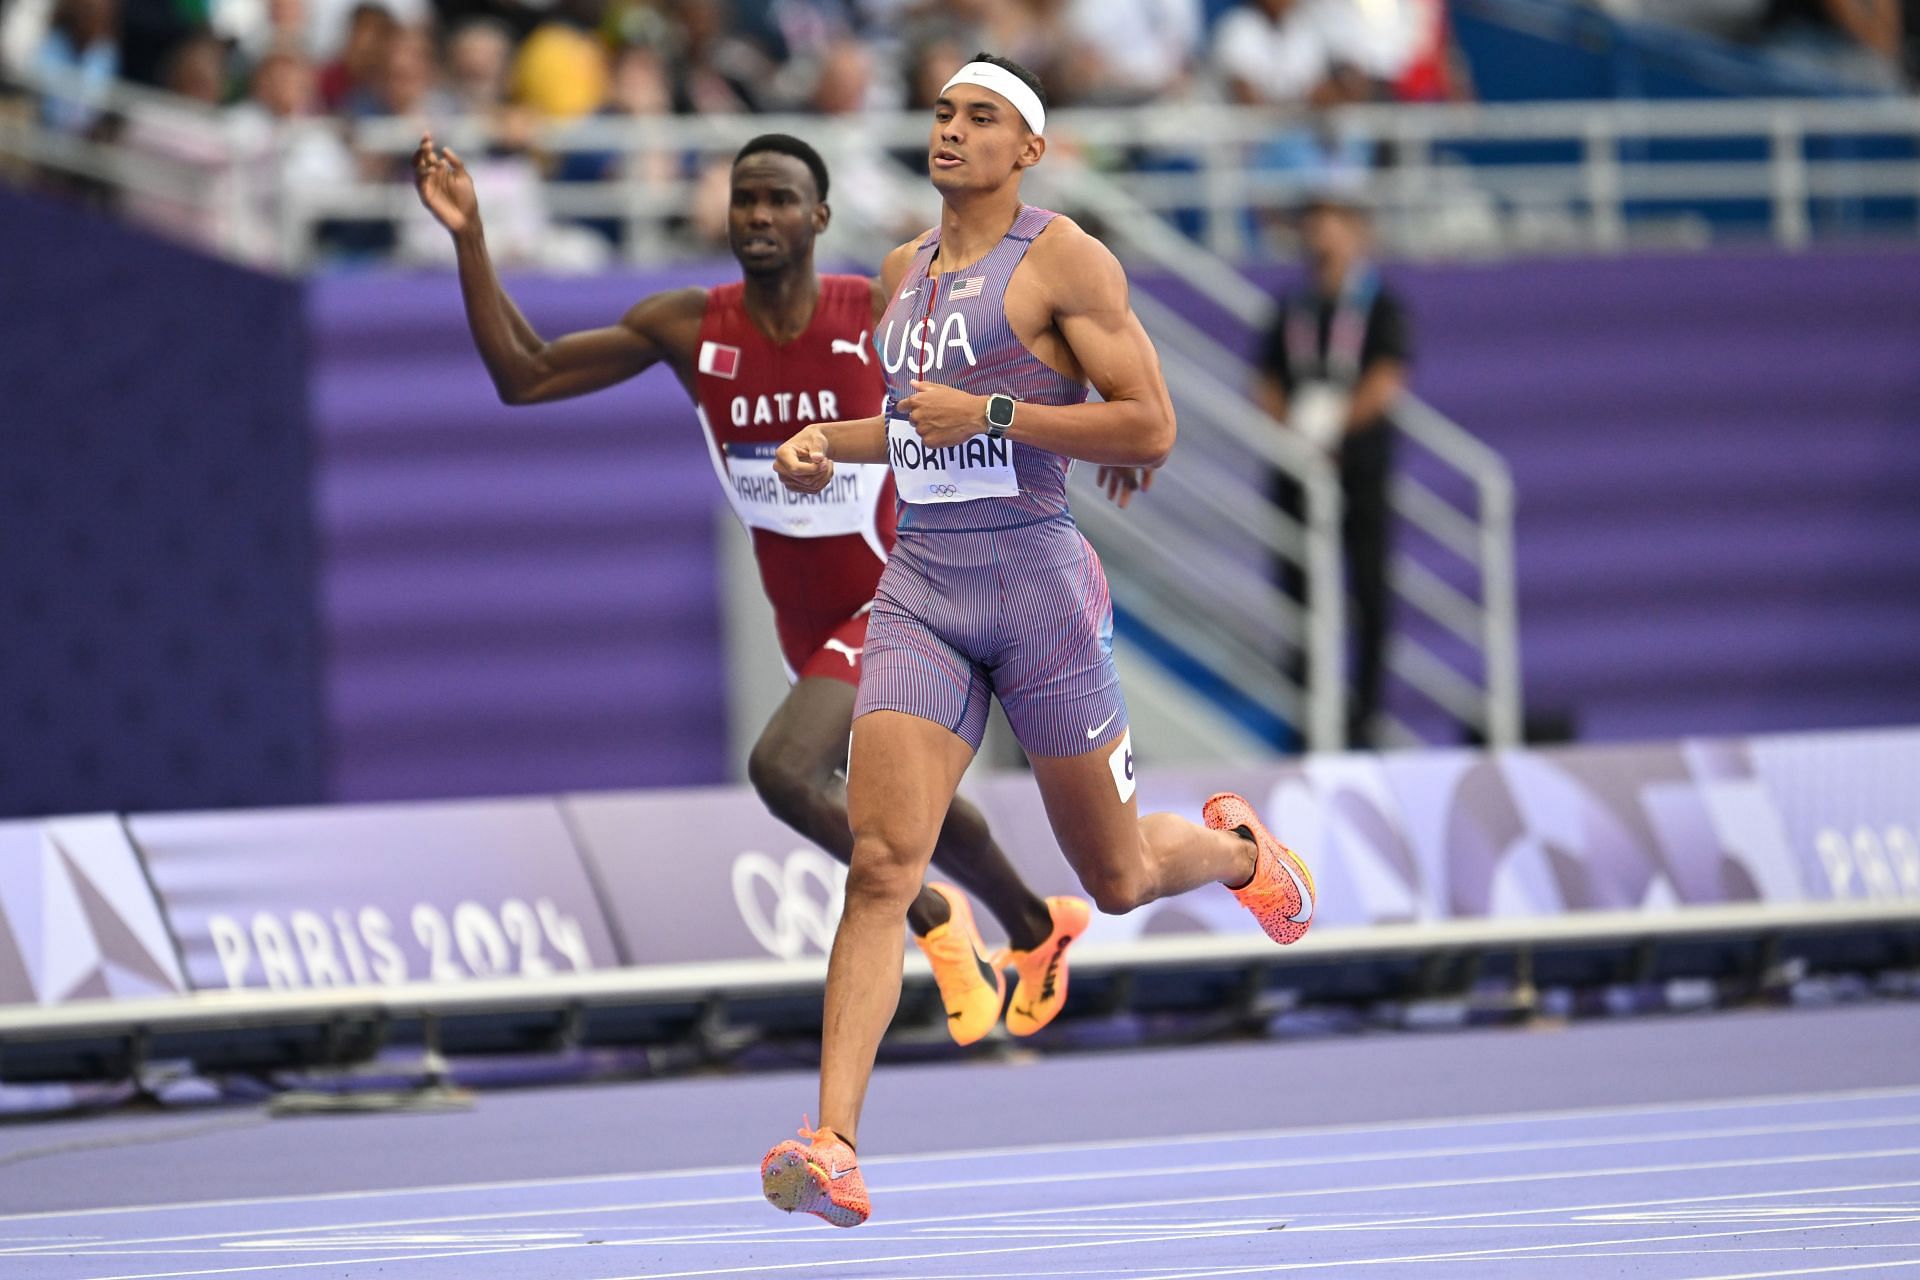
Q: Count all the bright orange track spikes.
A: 4